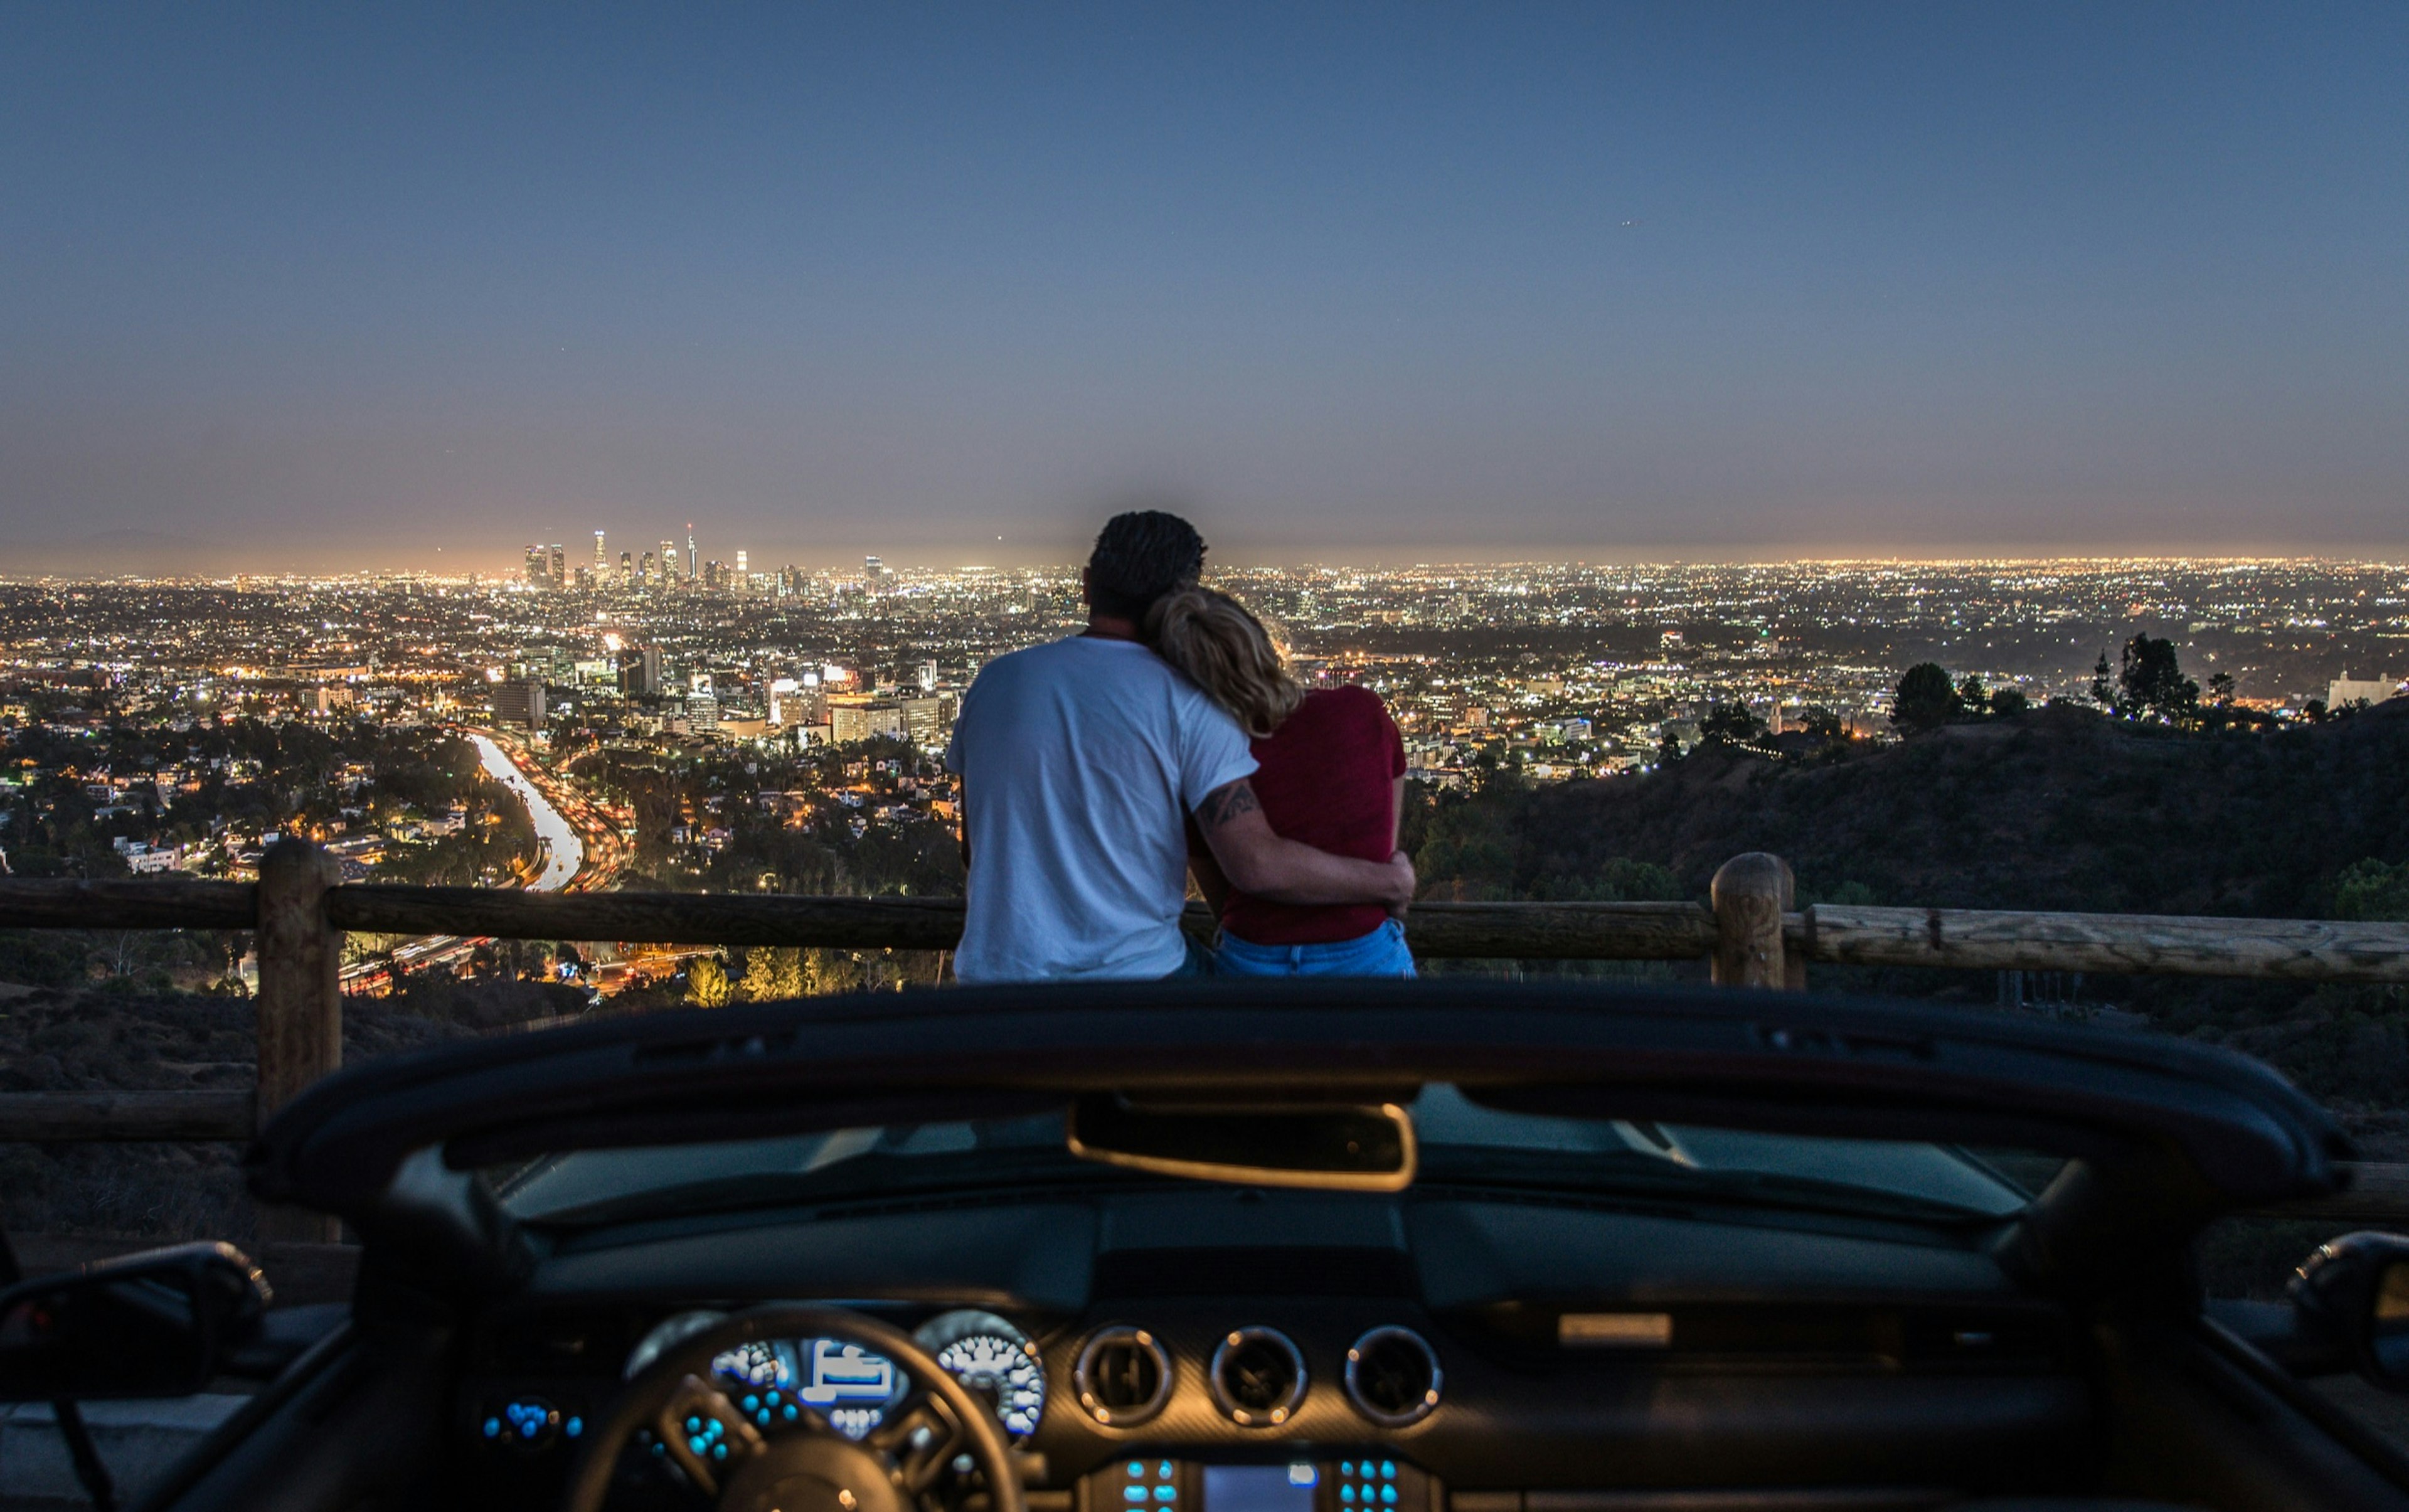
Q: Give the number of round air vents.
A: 3